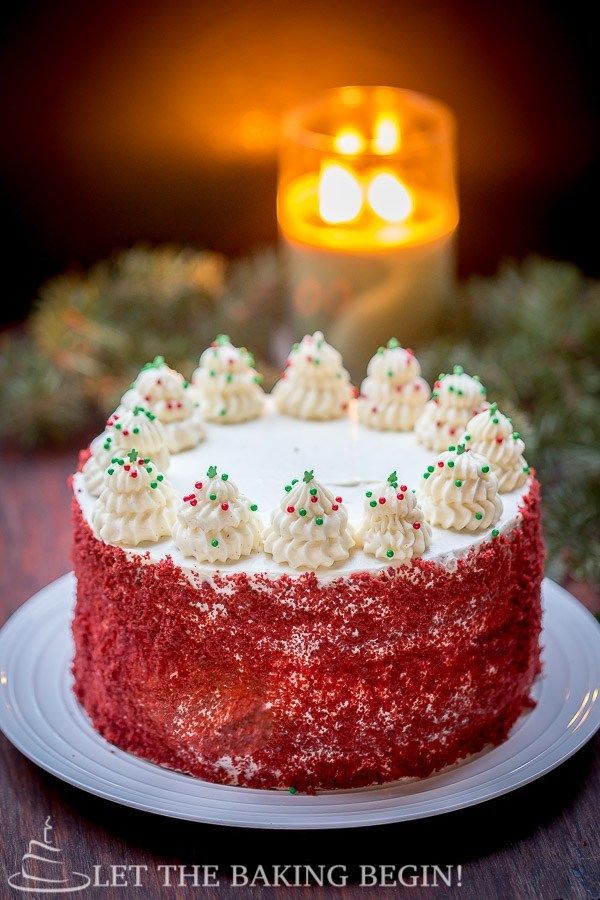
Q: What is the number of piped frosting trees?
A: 12